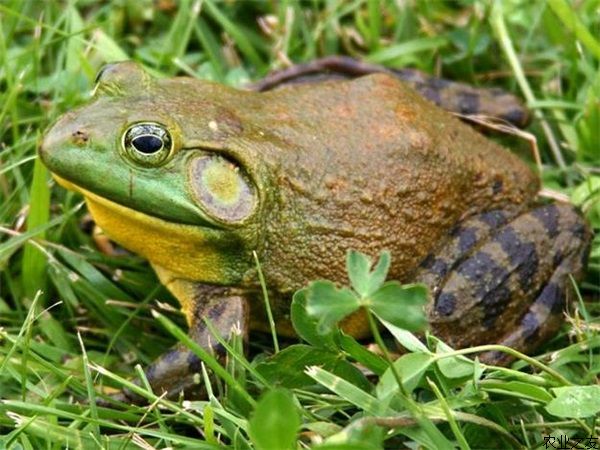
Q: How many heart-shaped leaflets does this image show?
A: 3